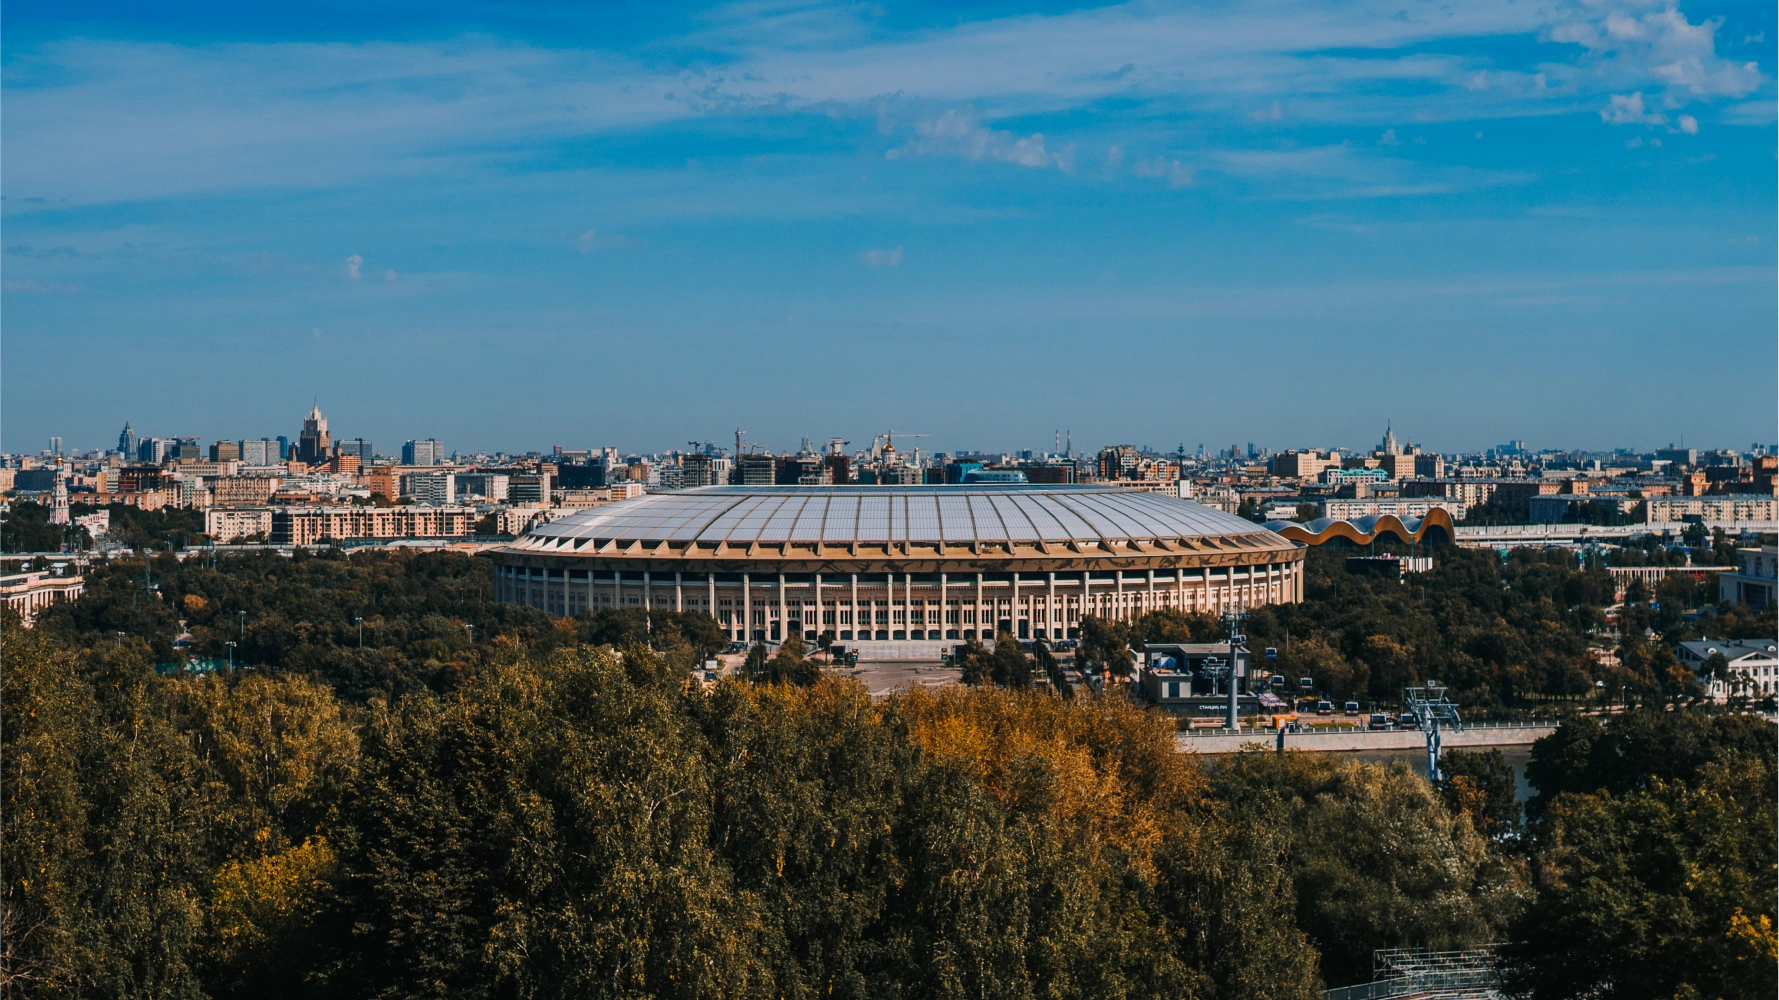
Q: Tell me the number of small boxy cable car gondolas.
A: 10